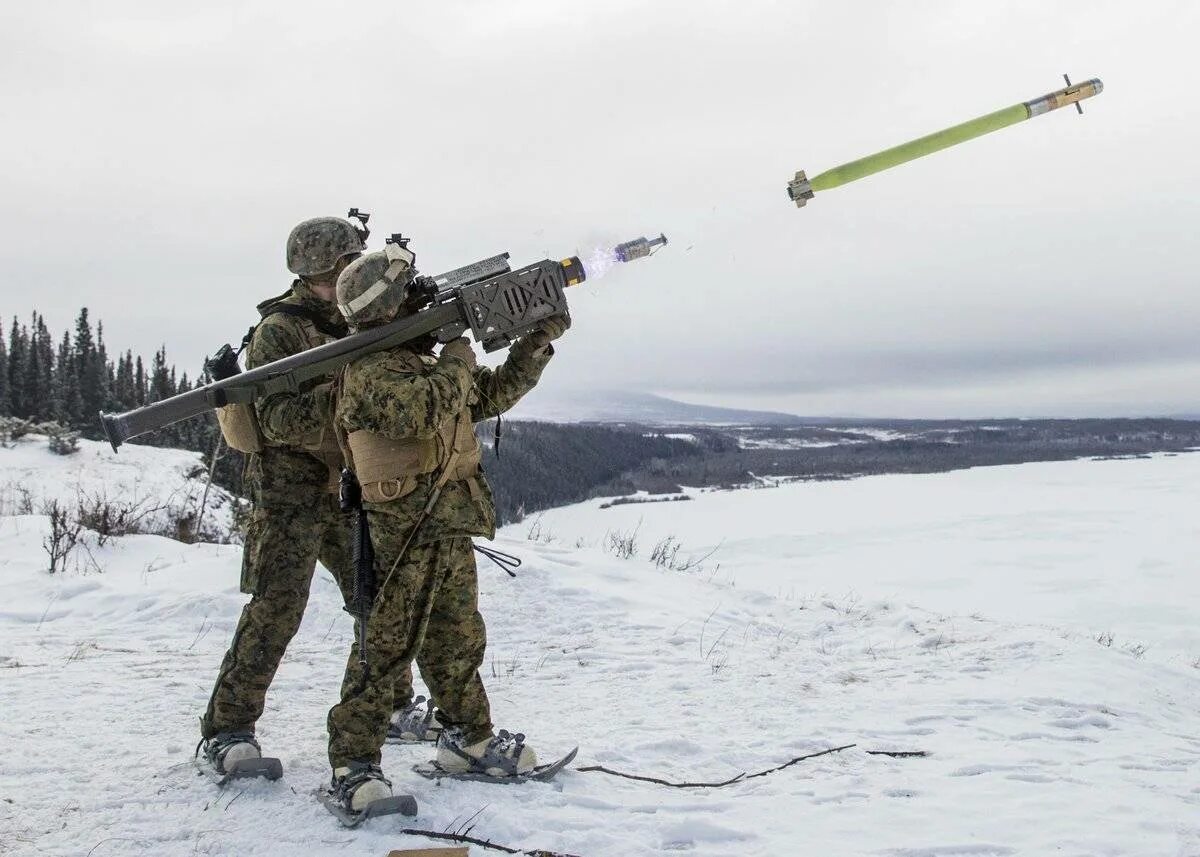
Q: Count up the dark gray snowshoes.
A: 4